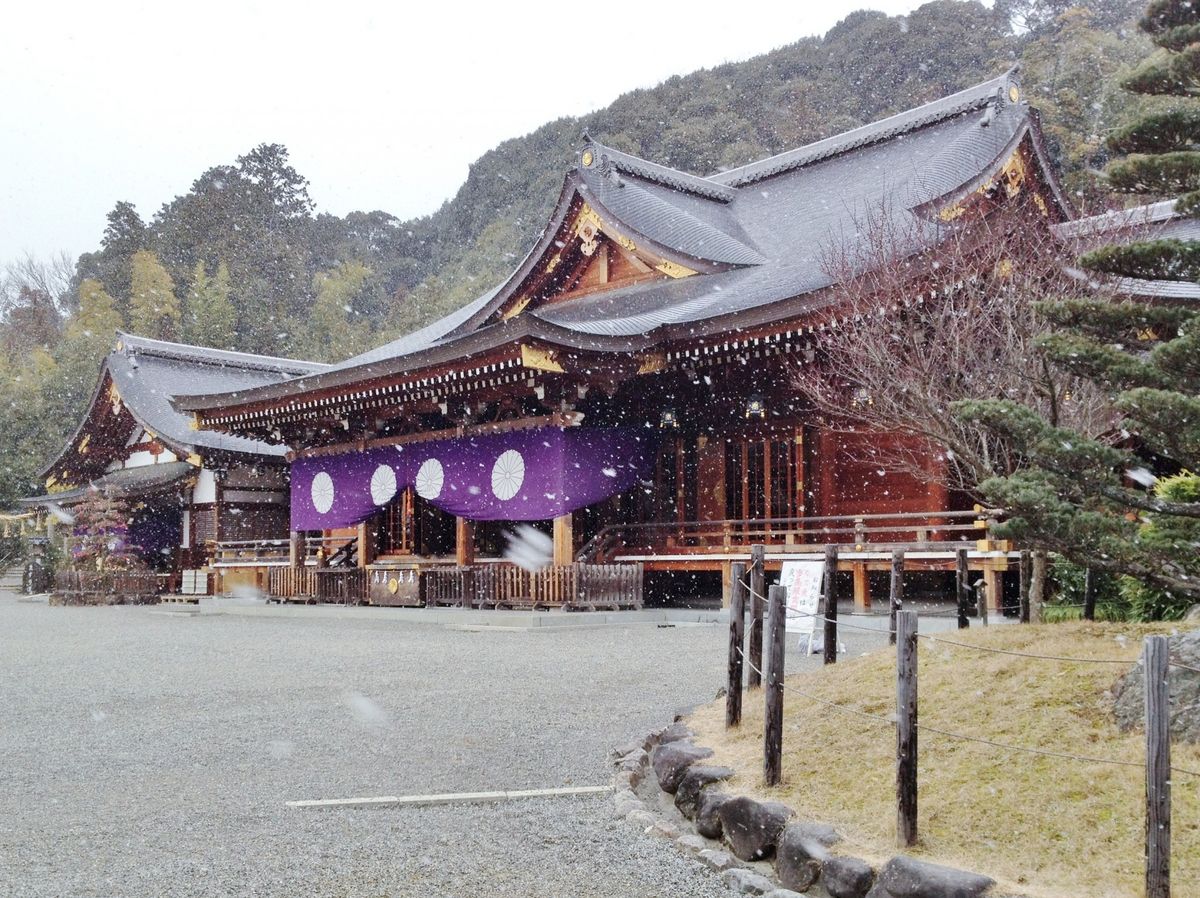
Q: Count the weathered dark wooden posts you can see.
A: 10